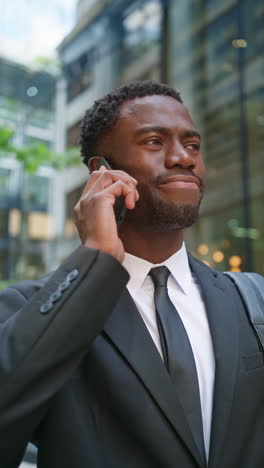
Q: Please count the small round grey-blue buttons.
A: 4